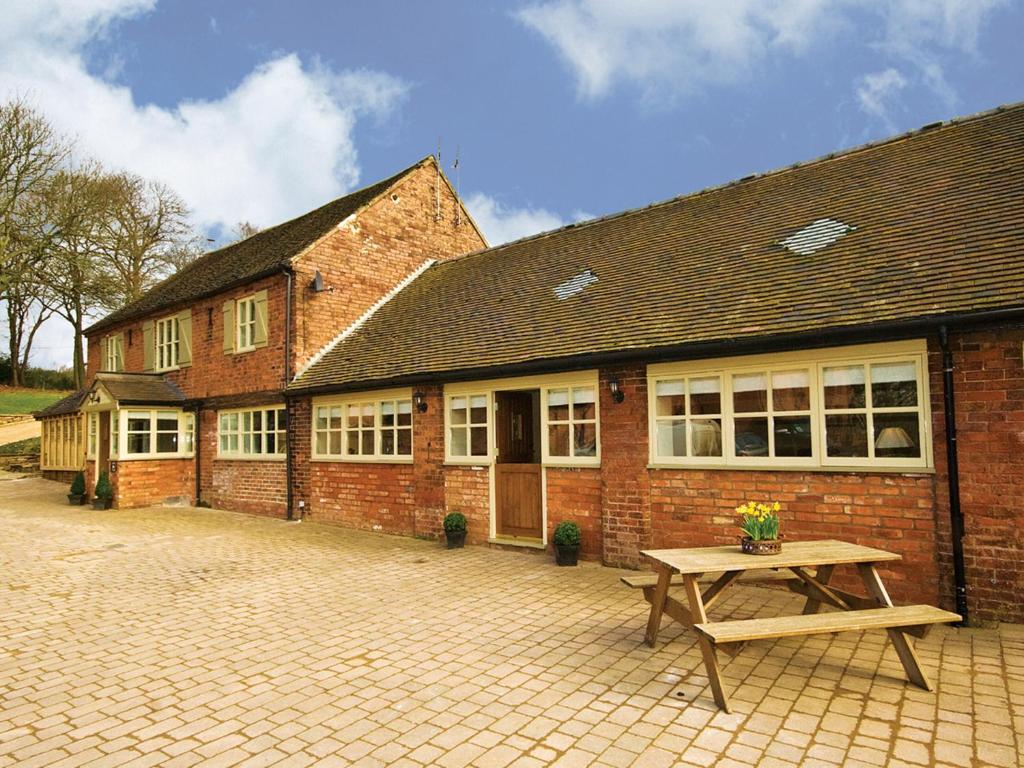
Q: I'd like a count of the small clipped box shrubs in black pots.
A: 4